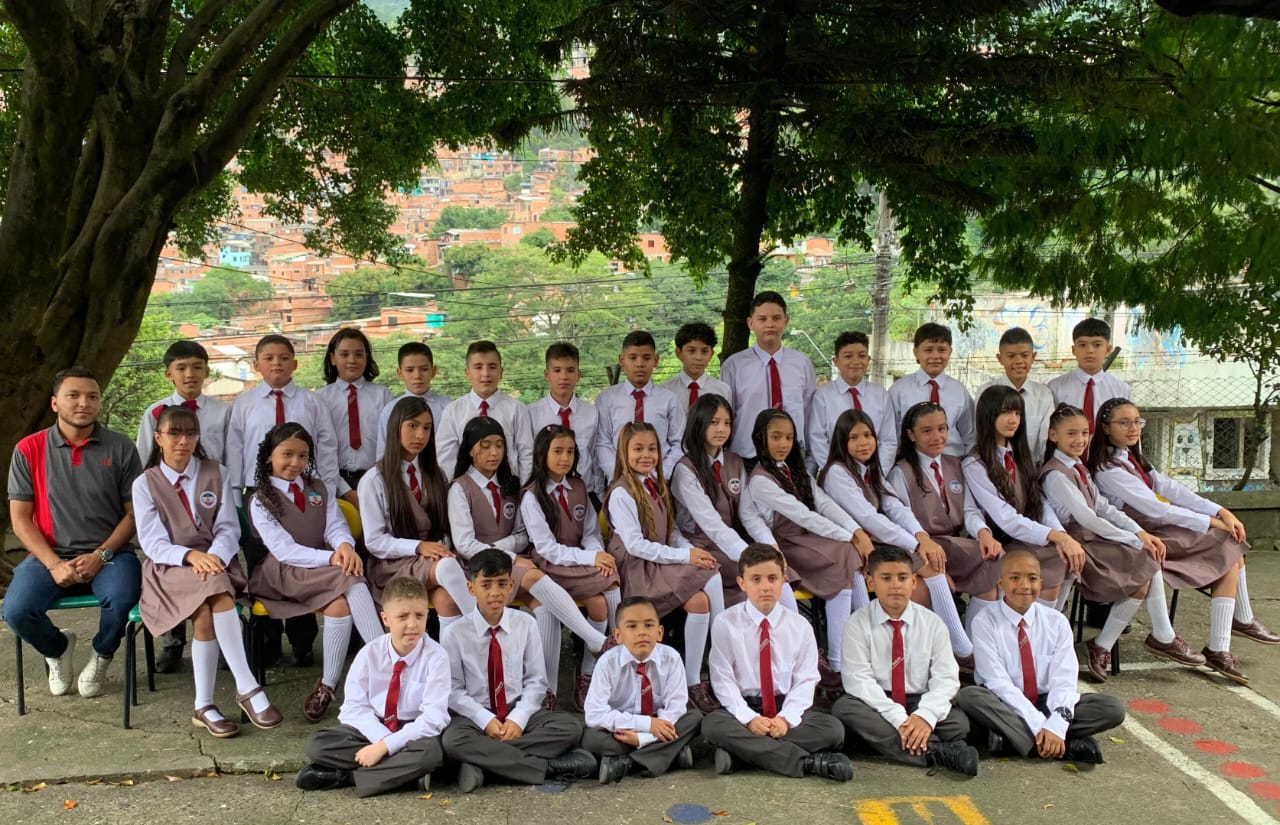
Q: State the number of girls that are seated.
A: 13